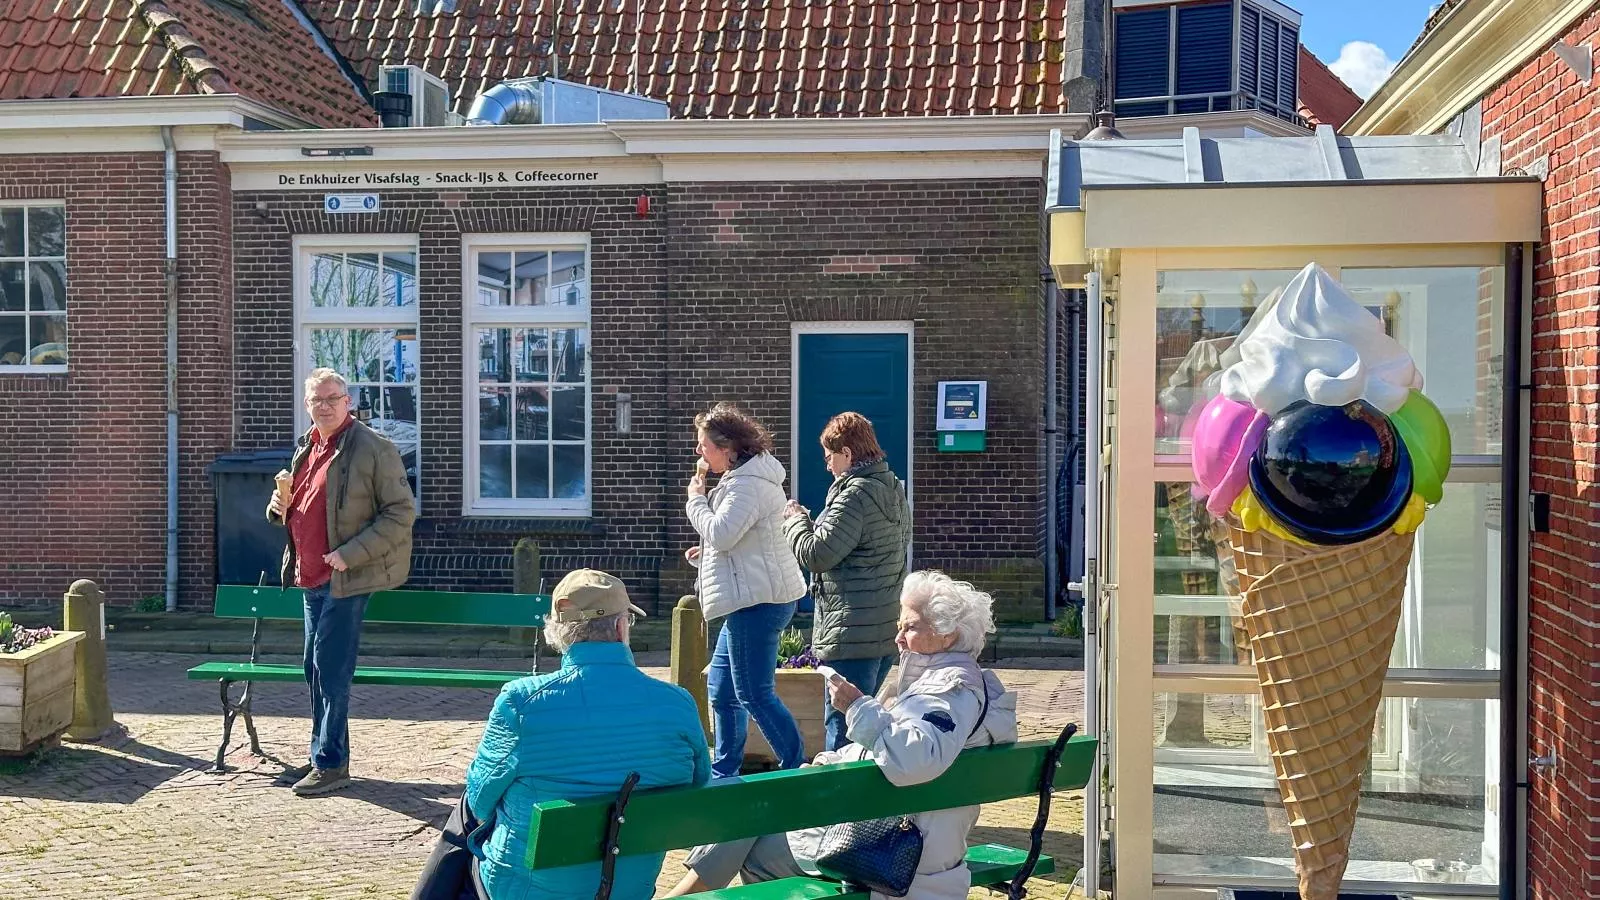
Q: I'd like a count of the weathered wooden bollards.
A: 3